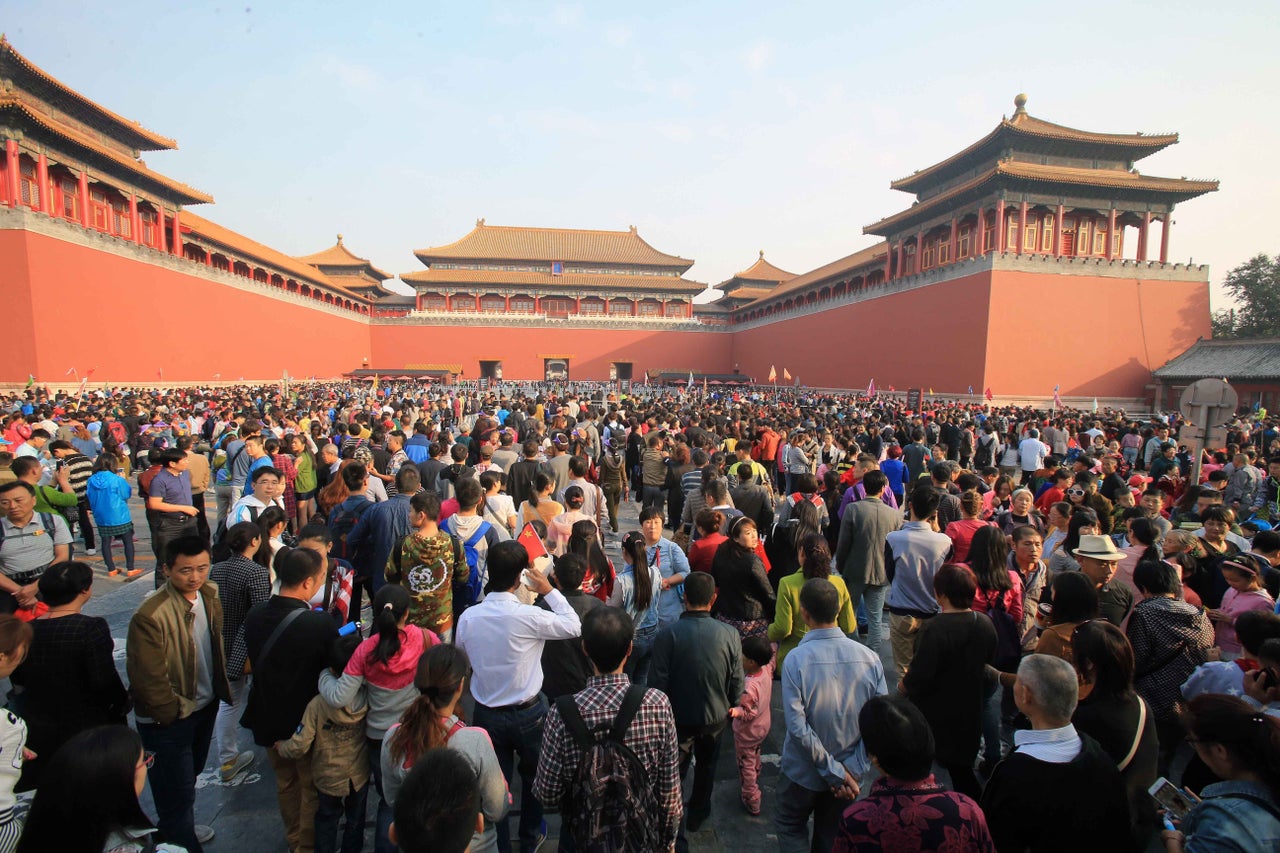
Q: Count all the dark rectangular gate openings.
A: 3